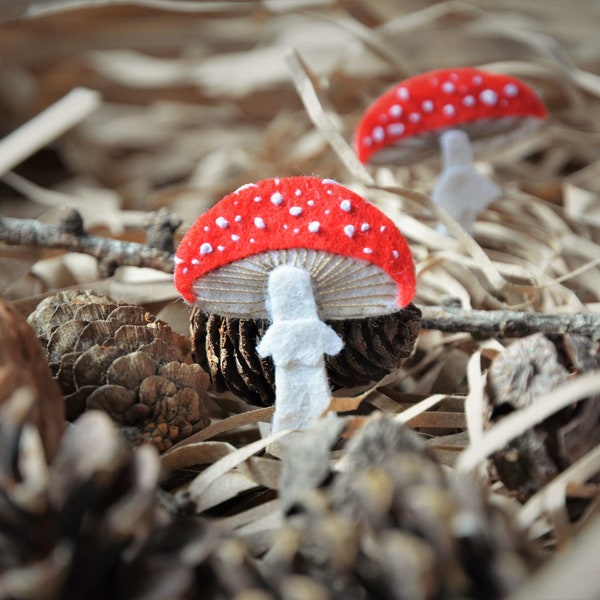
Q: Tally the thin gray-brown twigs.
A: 2